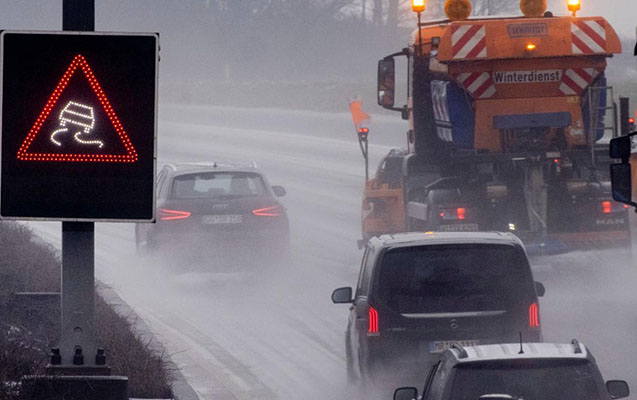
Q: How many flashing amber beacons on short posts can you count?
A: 2